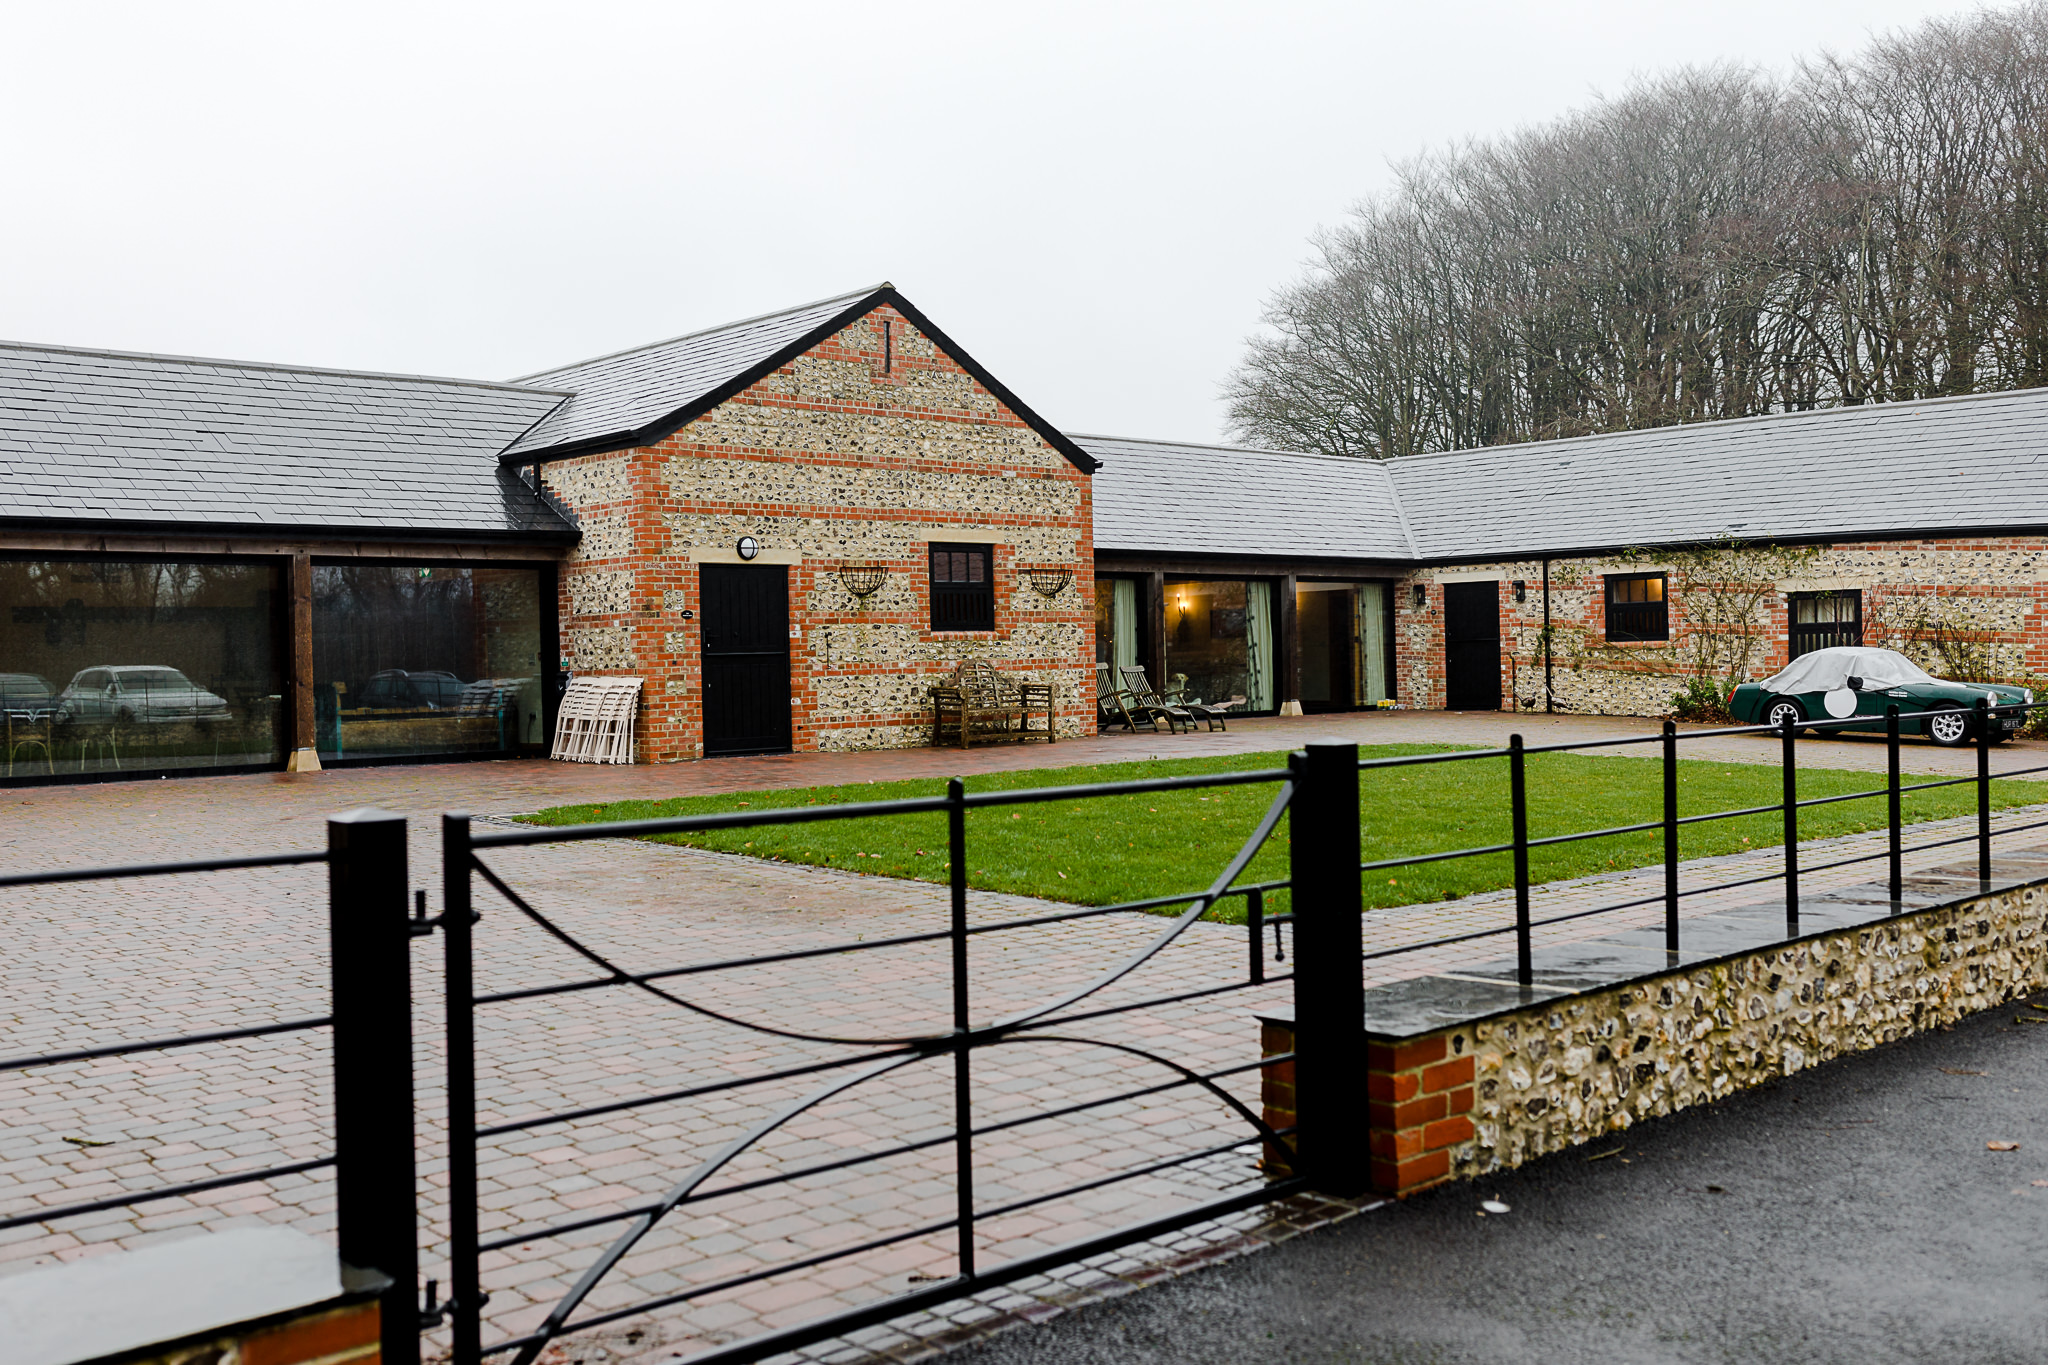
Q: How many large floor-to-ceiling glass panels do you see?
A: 5